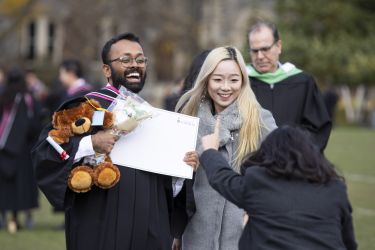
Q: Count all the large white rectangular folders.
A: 1